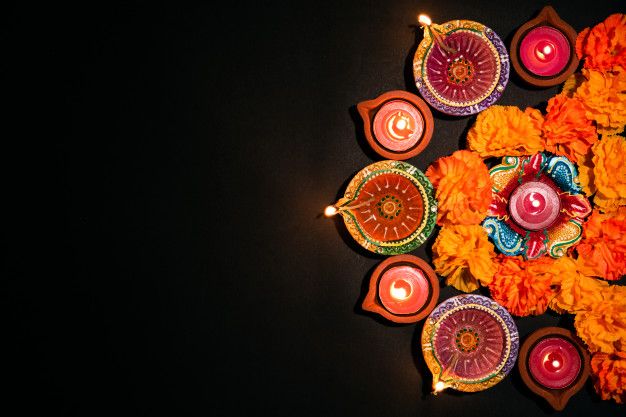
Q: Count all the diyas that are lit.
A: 8